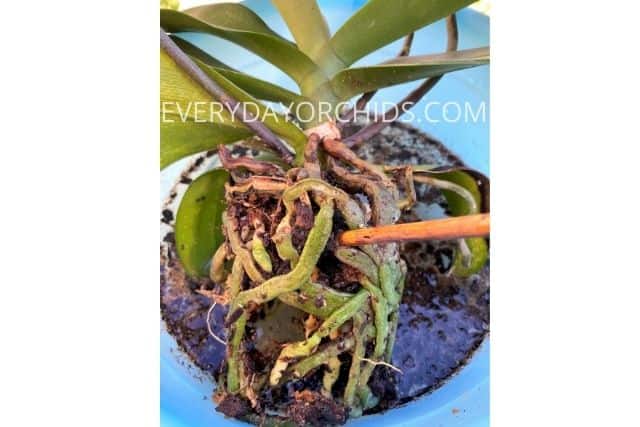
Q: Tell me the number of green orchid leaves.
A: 8